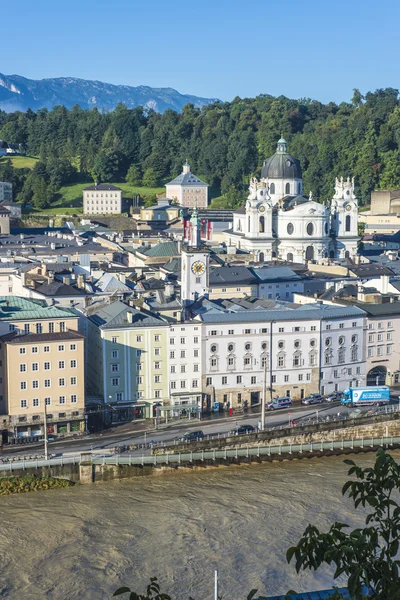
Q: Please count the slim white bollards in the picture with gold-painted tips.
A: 0